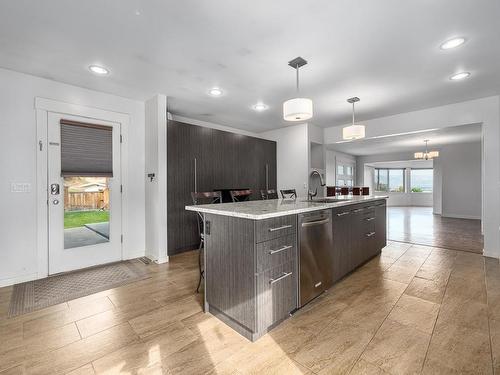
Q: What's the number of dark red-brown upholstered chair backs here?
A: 4